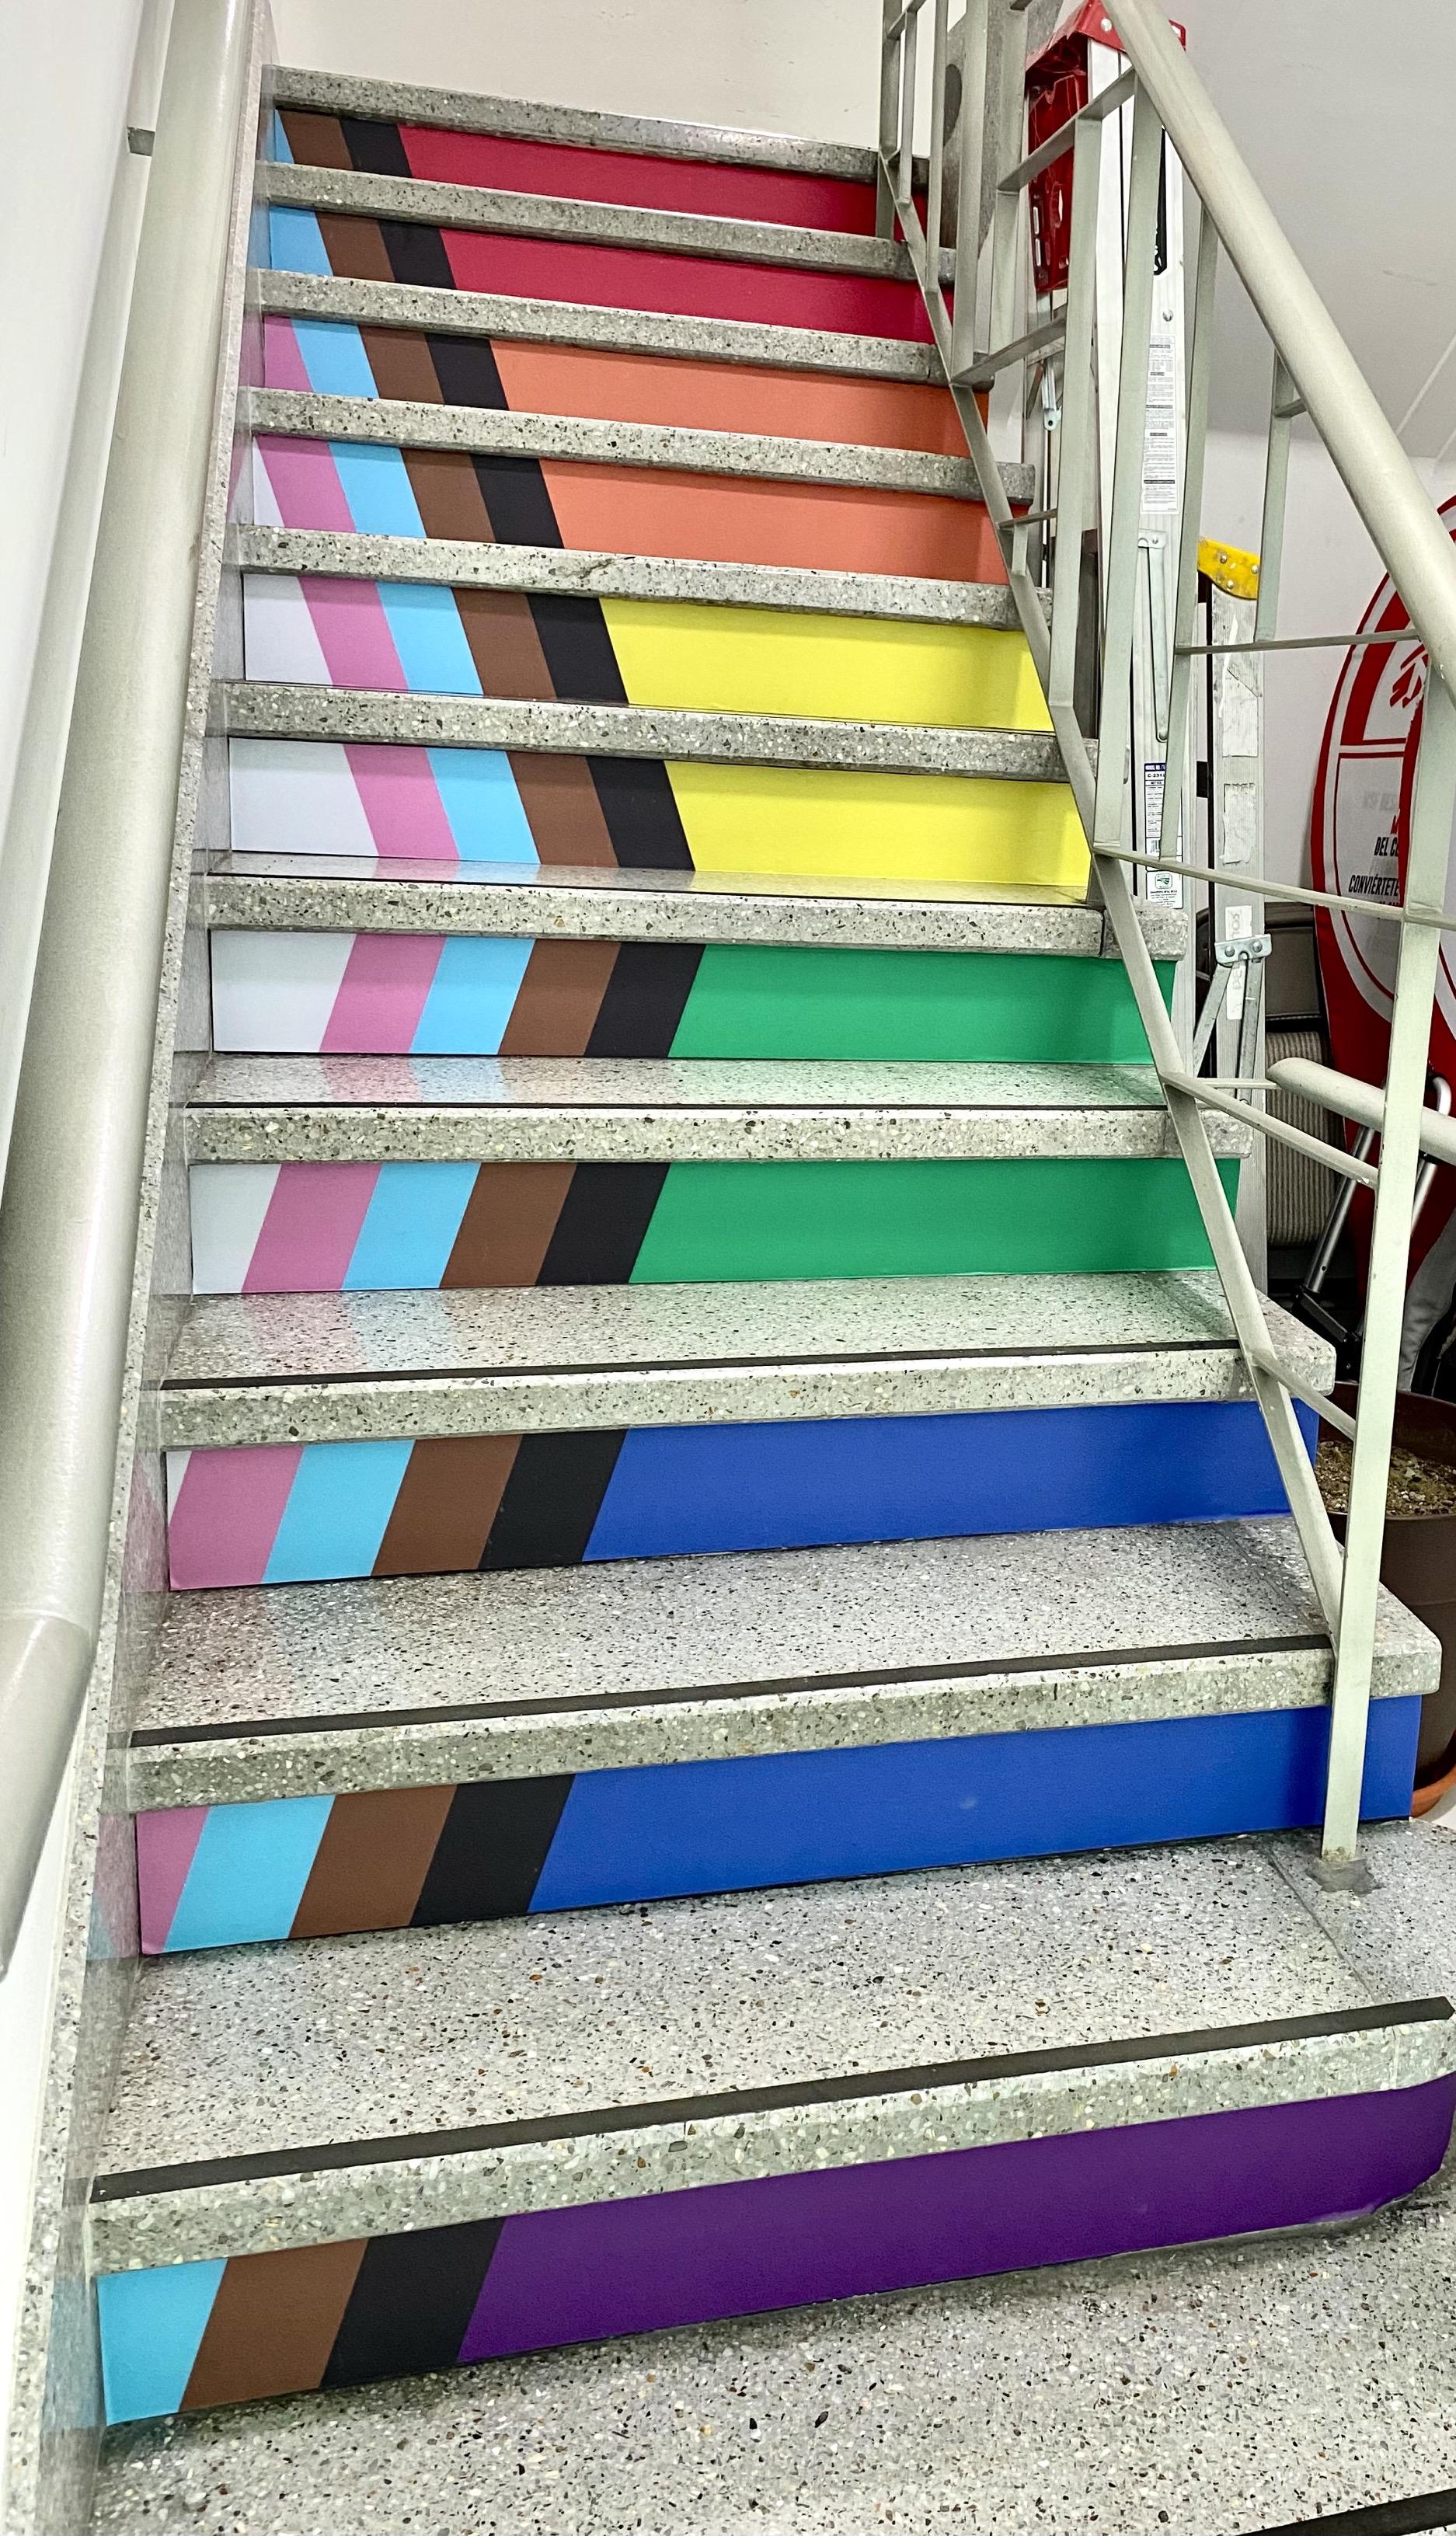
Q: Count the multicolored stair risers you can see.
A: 11